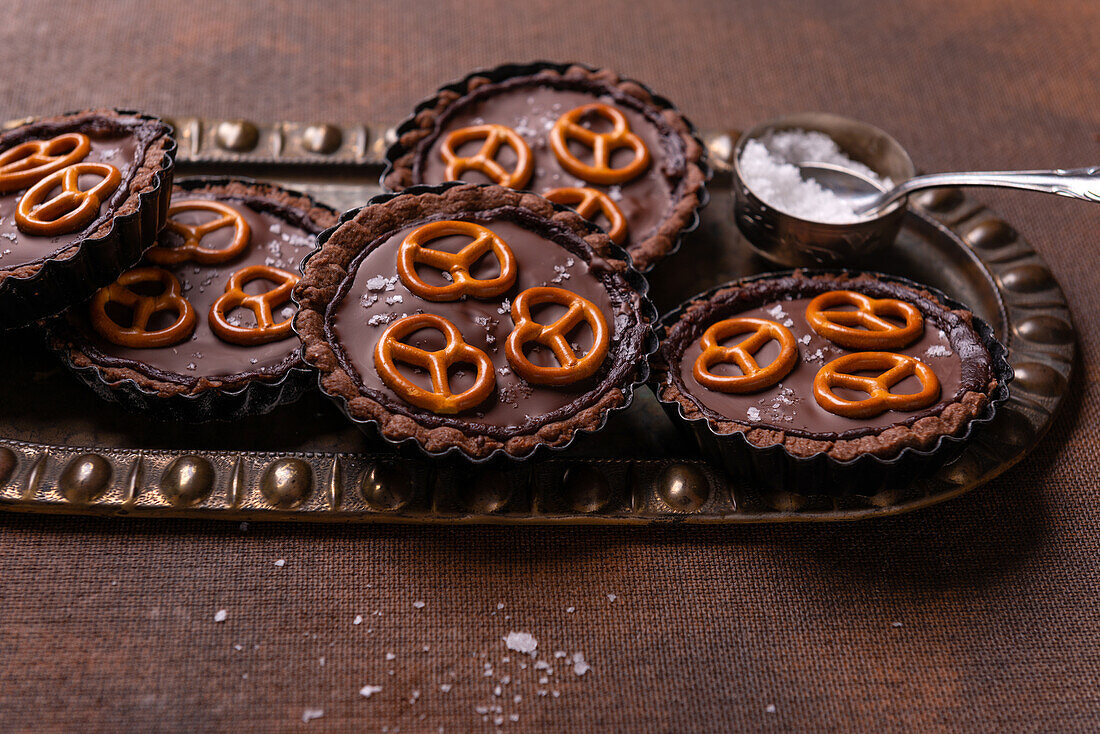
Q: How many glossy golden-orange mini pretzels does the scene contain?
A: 14